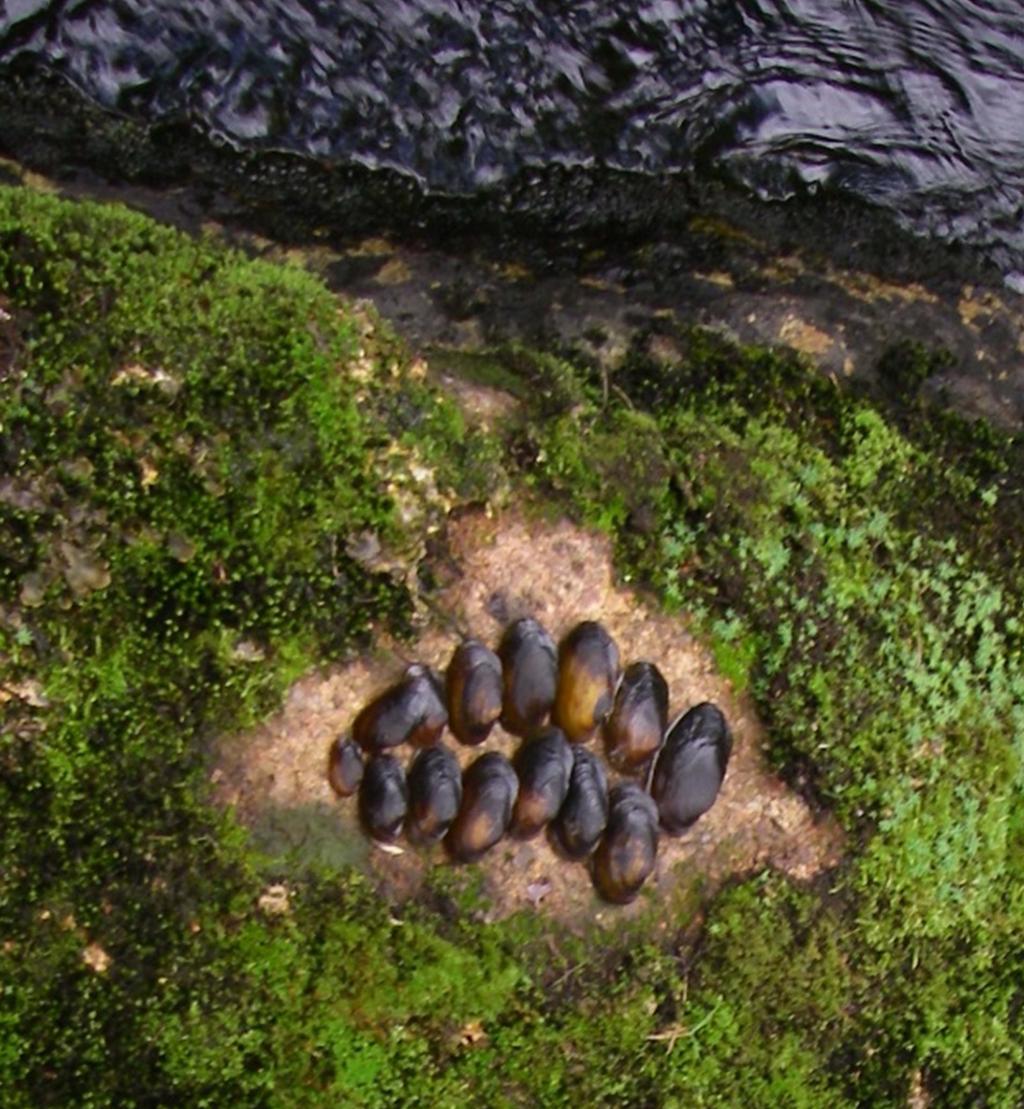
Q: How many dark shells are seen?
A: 13